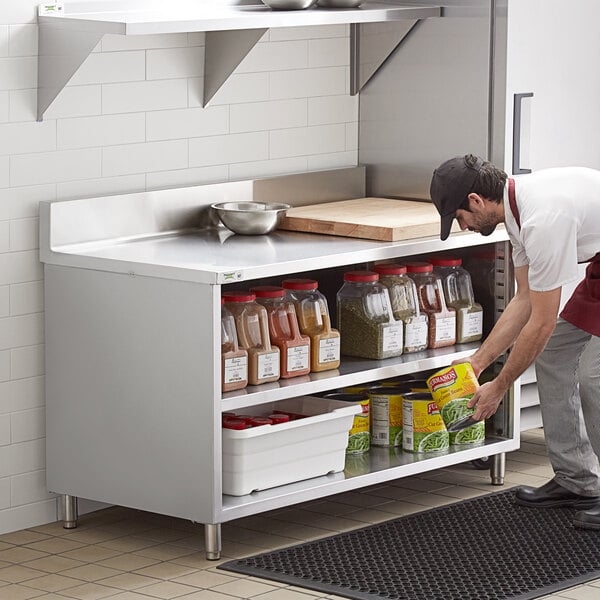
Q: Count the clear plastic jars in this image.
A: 8